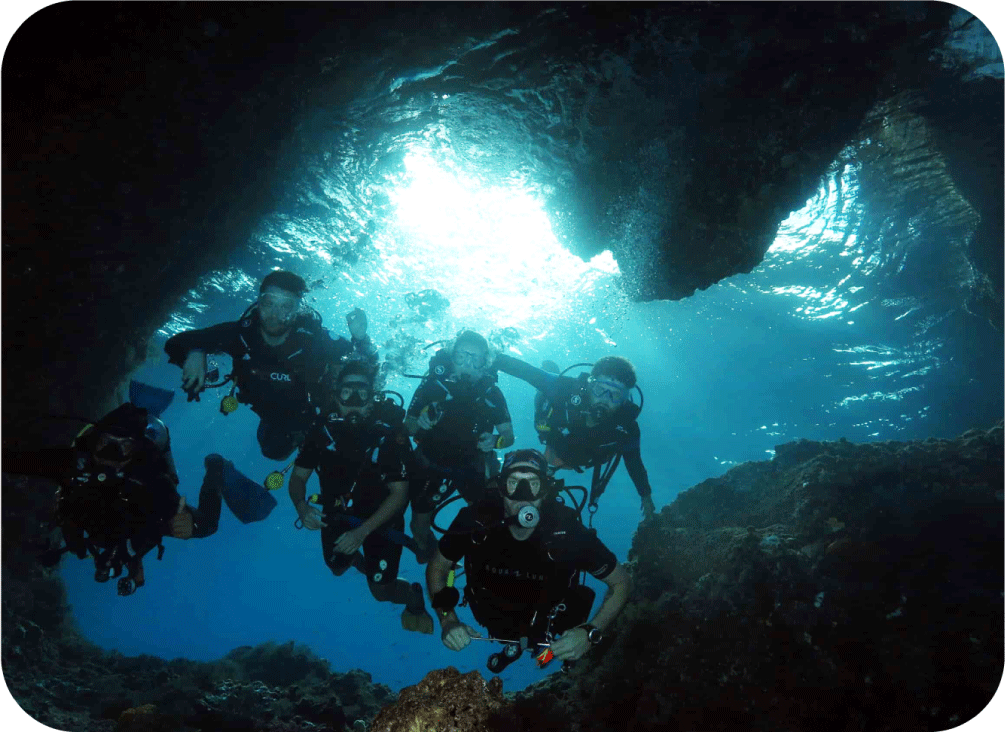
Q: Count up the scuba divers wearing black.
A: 6